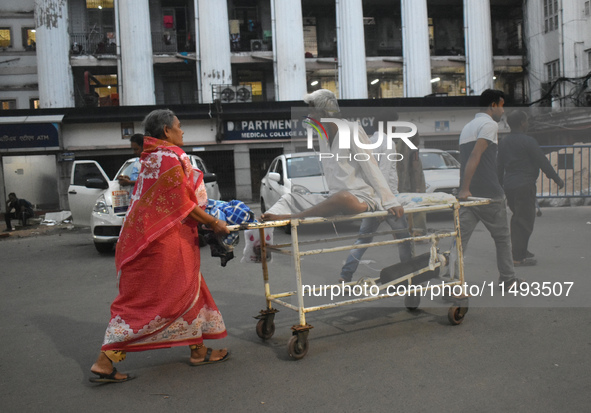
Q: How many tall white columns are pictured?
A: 7